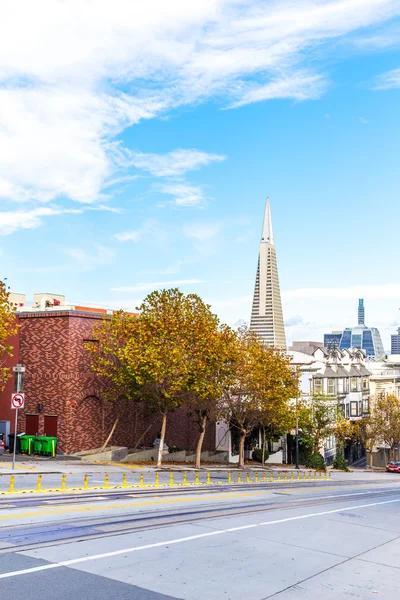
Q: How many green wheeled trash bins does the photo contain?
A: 3